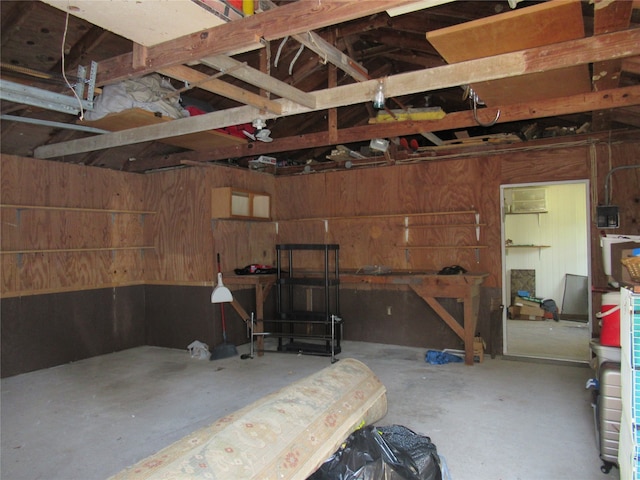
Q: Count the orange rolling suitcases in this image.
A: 0